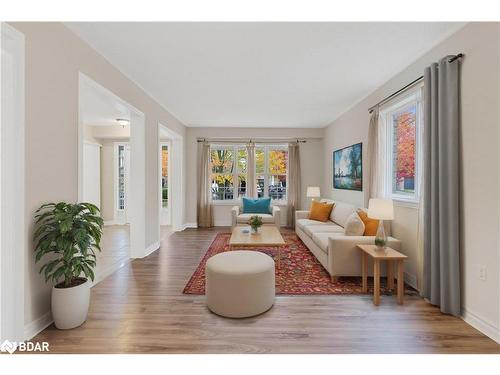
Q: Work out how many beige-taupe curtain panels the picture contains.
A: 4